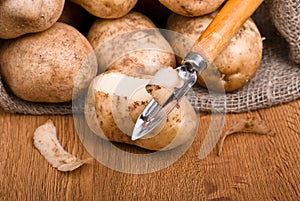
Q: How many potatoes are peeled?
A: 1